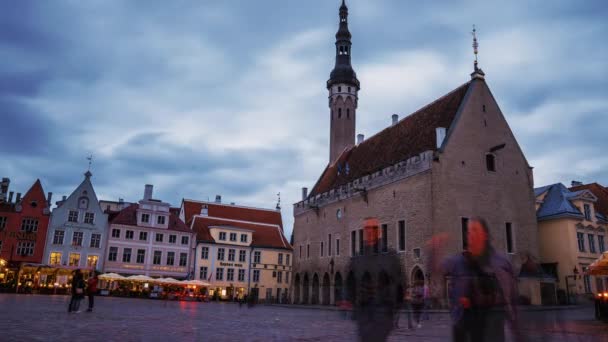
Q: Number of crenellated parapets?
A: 1